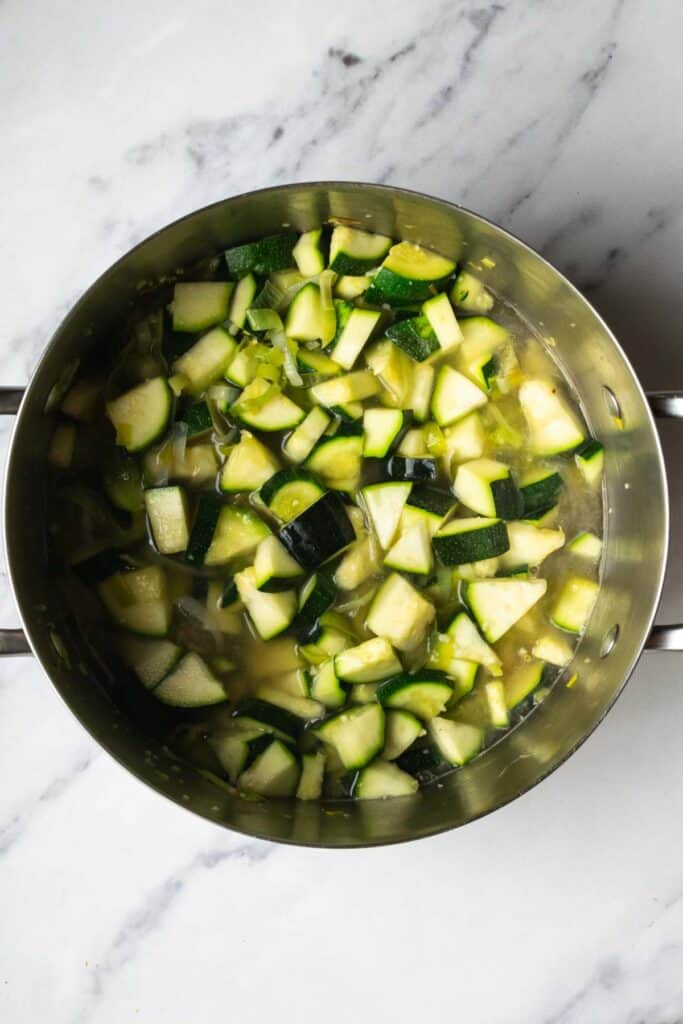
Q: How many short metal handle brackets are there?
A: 4